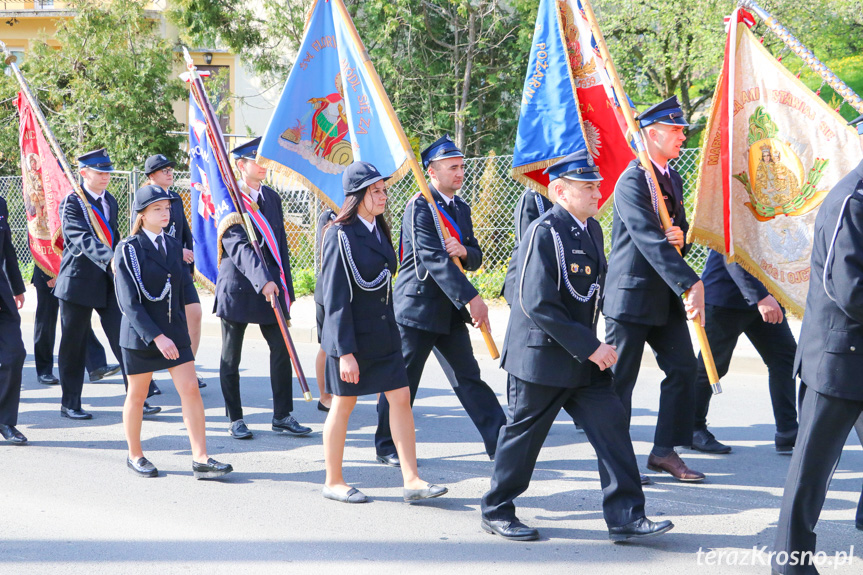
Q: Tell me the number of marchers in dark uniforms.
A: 14